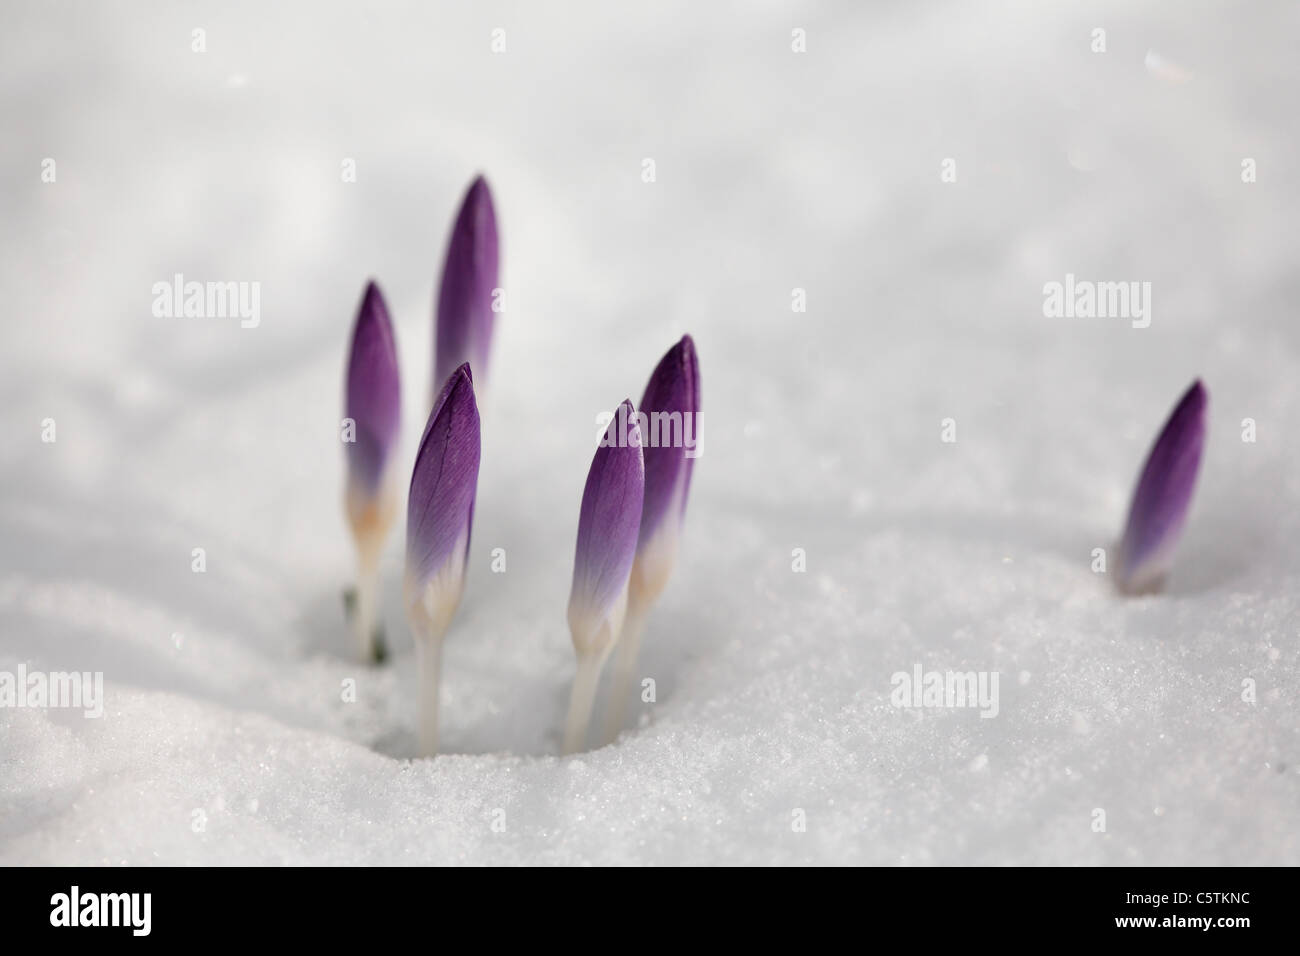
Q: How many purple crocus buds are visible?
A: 6